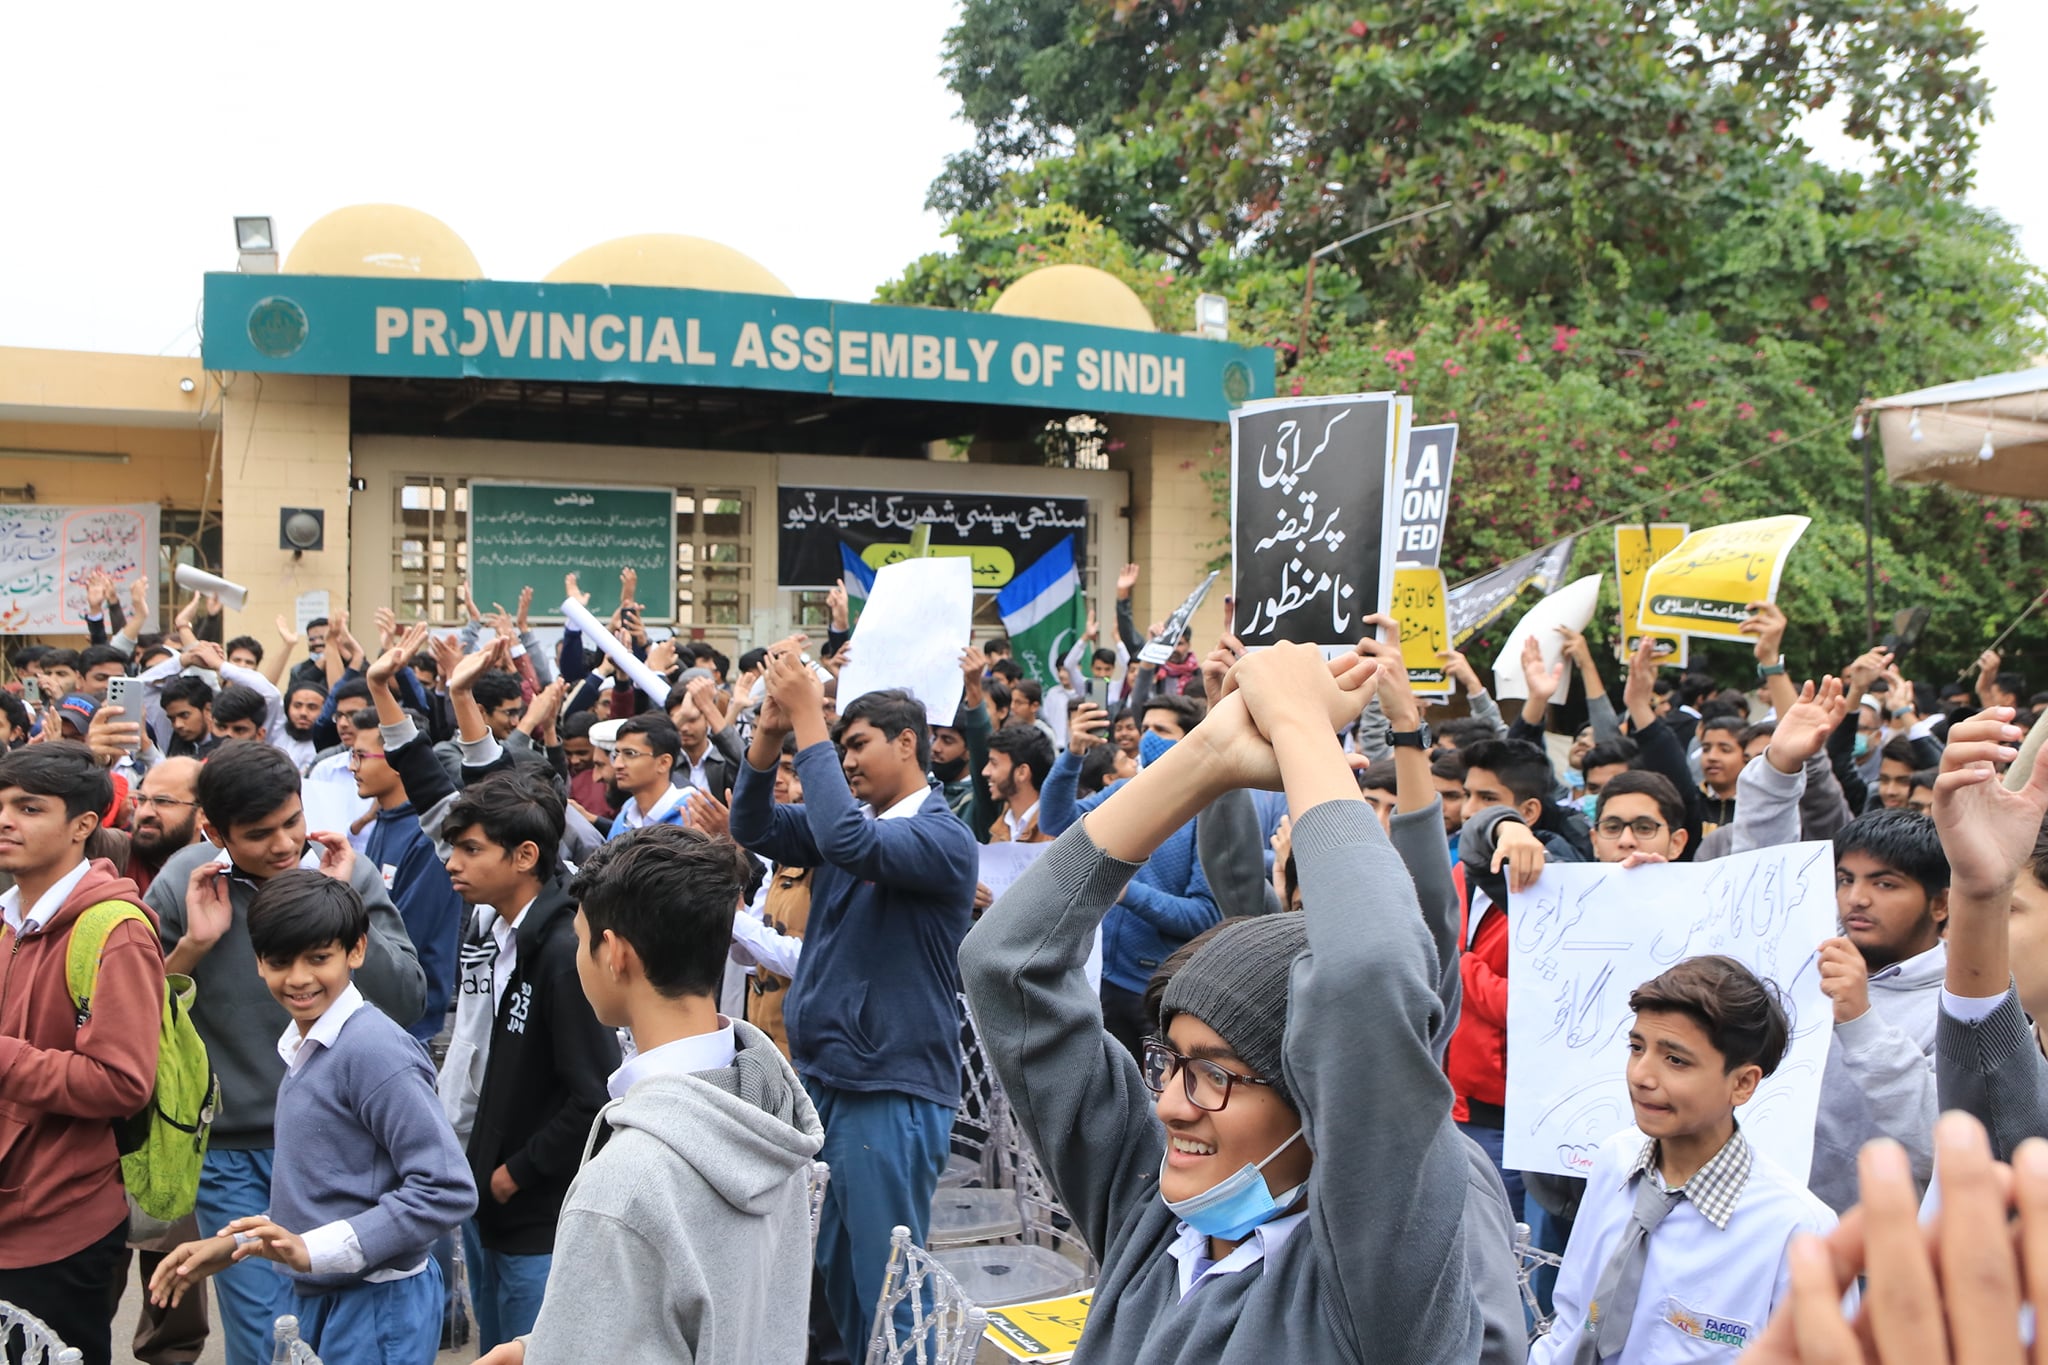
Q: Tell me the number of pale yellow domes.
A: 3